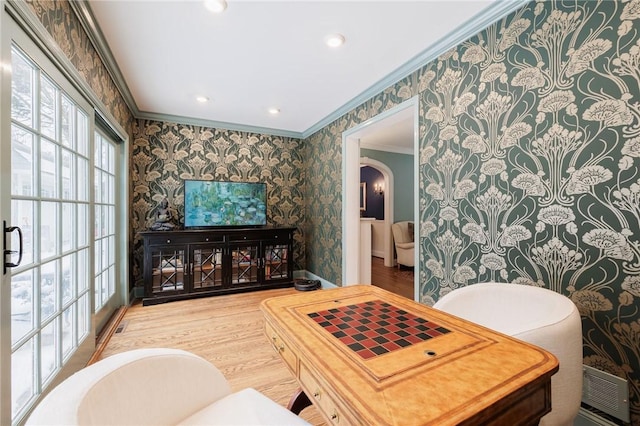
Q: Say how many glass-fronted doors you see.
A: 4